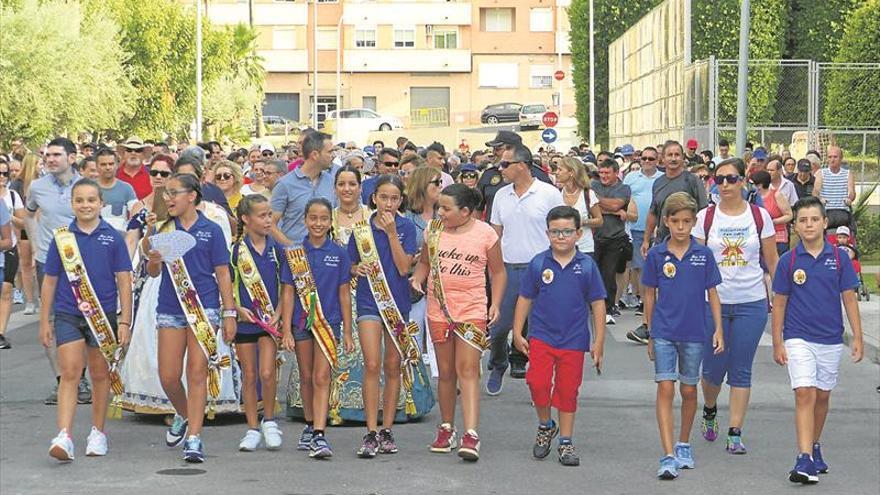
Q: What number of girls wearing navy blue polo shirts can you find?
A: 5